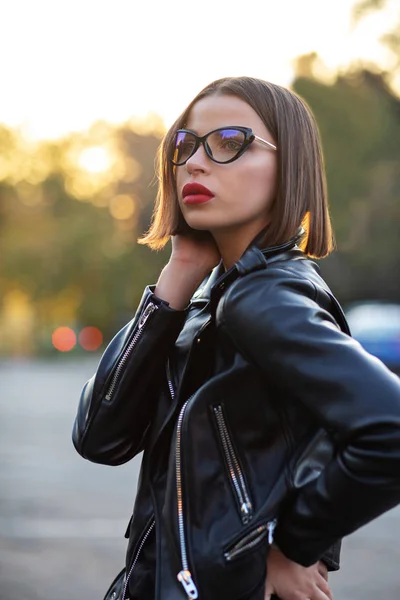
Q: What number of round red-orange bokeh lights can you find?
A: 2